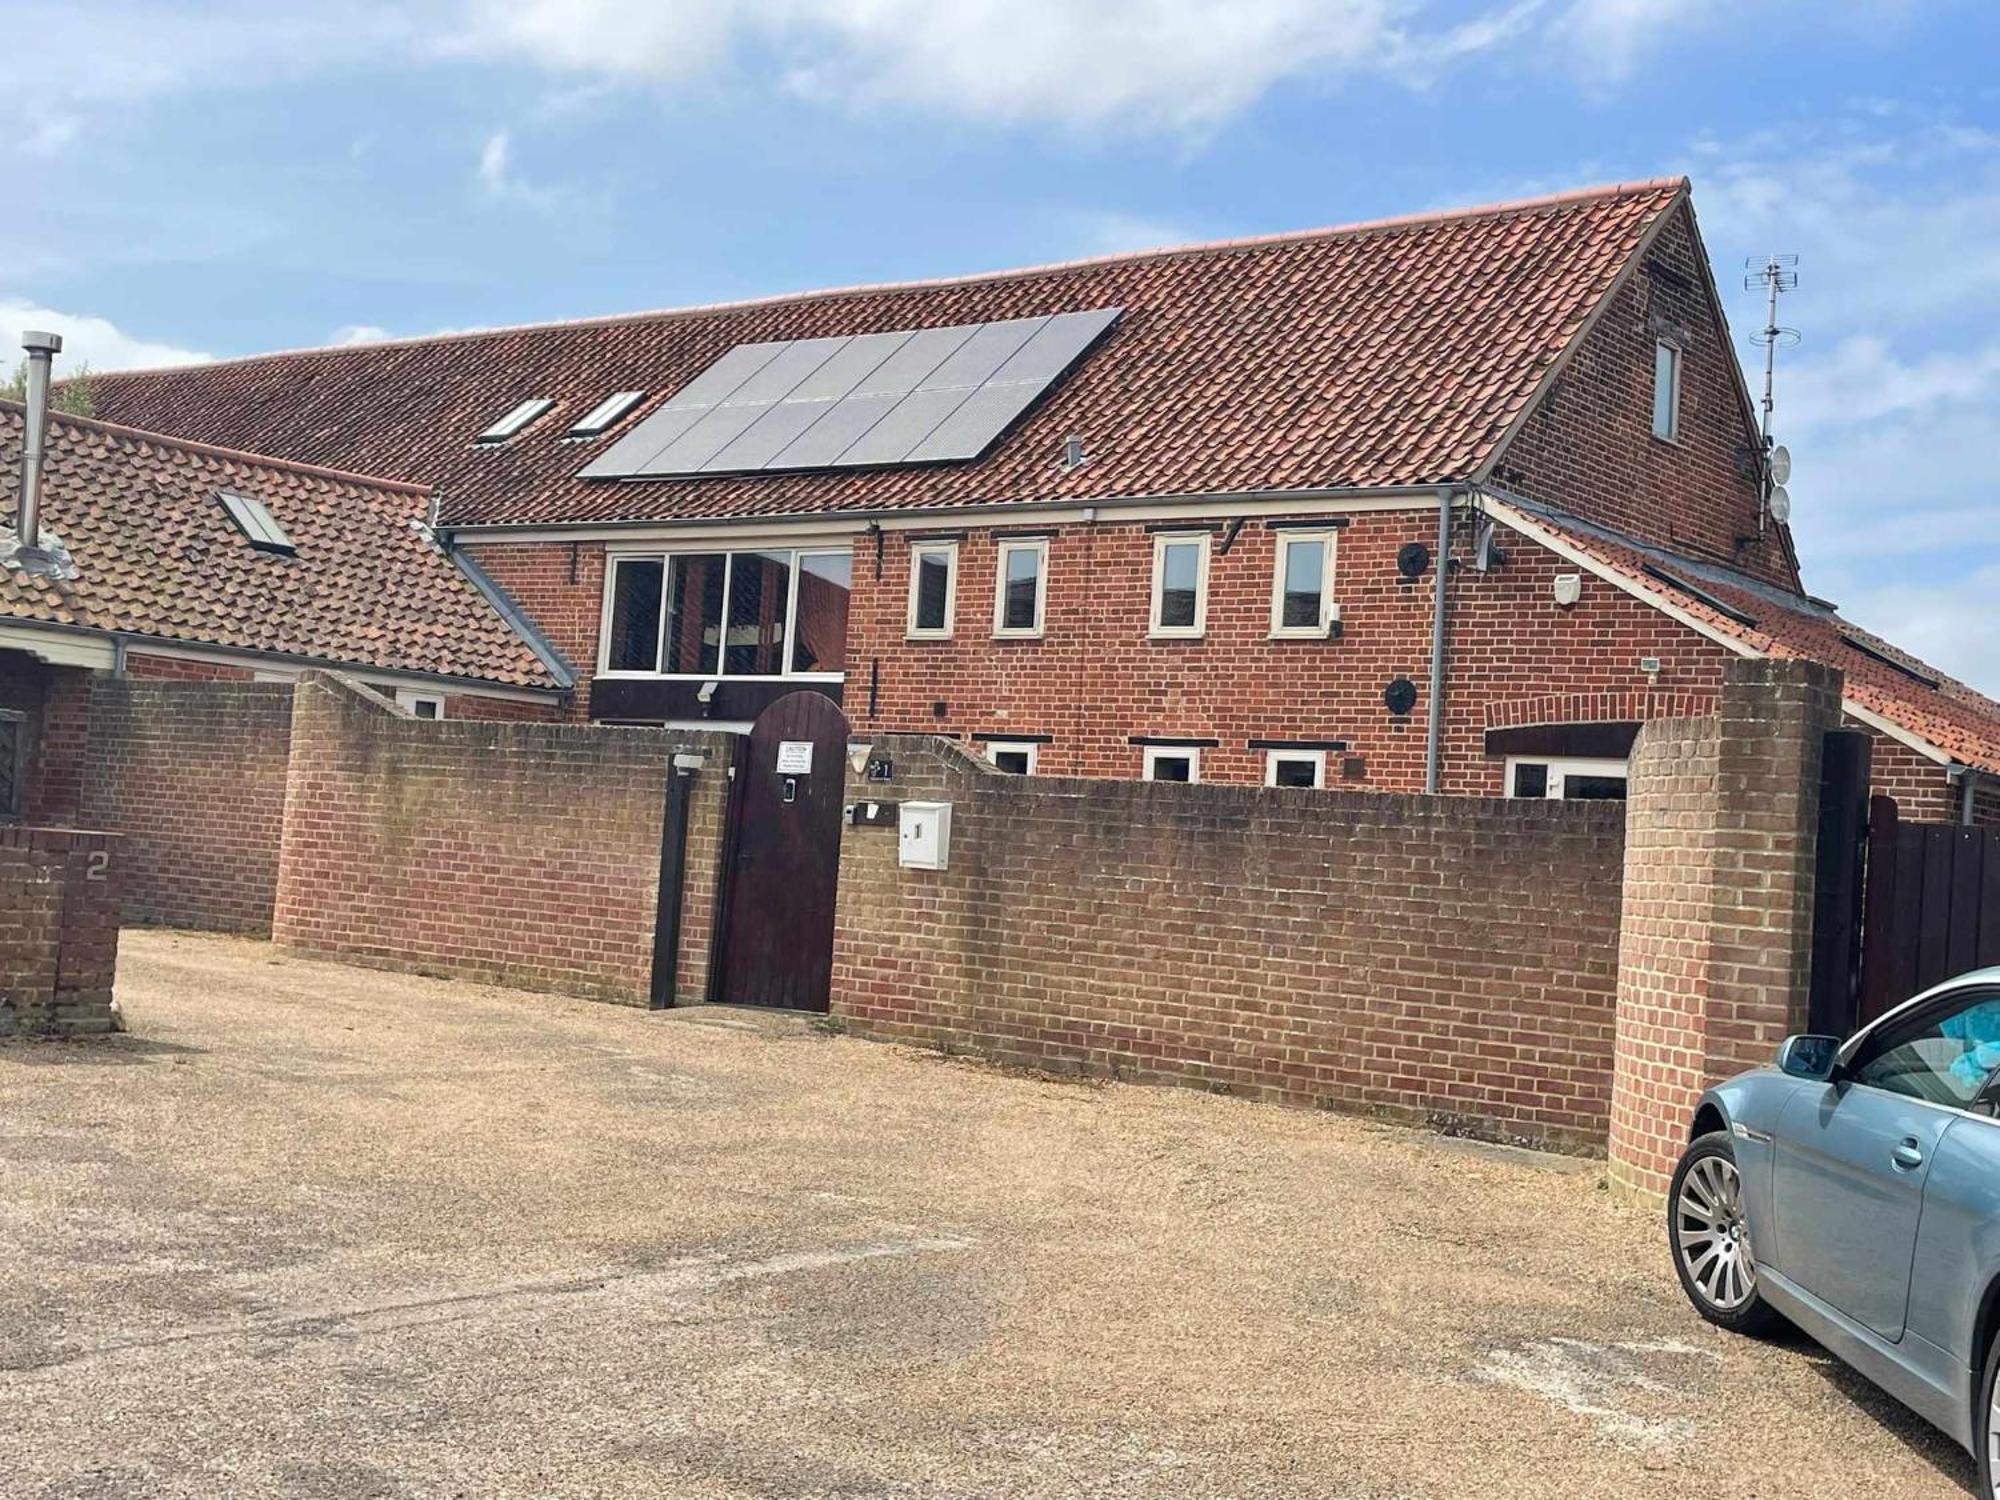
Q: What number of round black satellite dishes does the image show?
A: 2